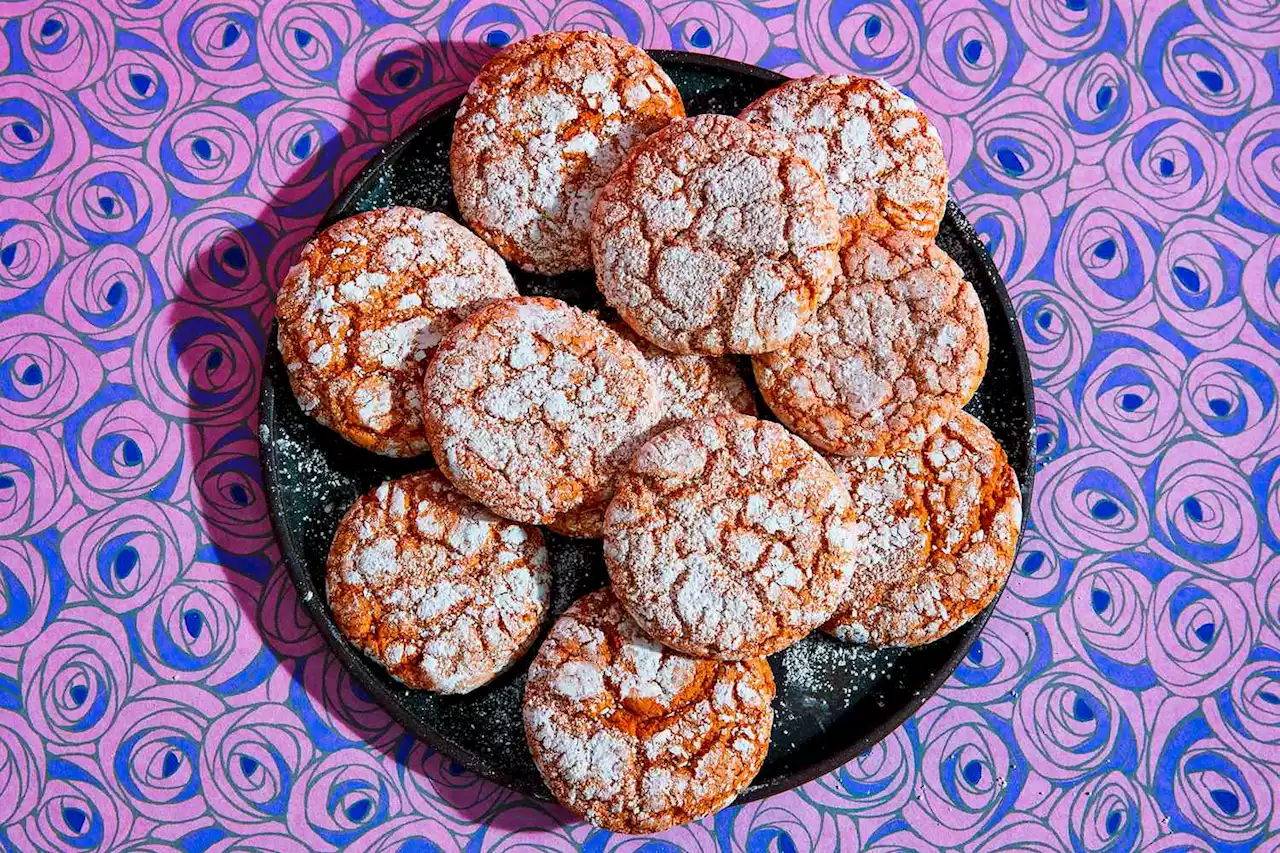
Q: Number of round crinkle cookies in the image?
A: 11